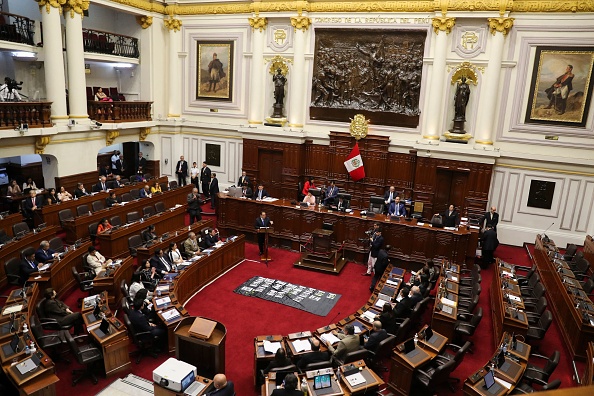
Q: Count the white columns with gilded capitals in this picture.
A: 7